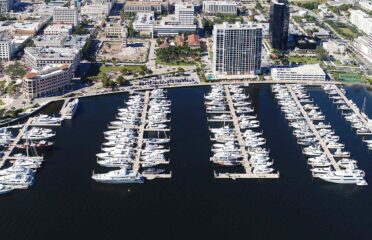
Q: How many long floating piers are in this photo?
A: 5